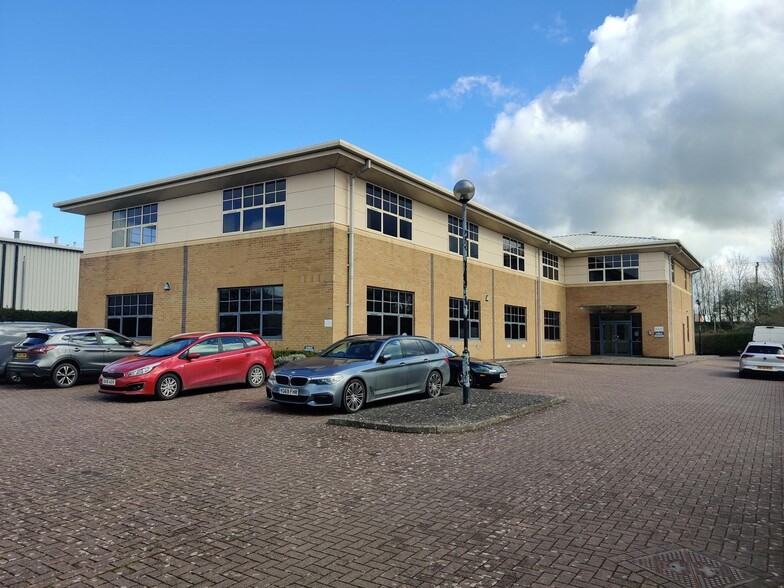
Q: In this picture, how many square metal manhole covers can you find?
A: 1